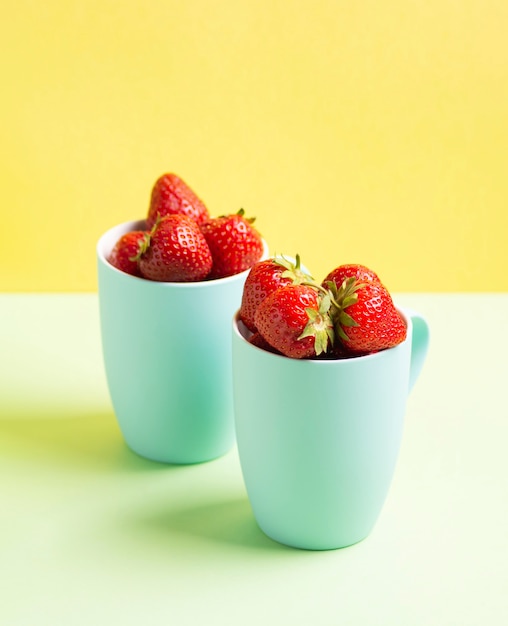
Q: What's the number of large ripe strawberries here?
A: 8